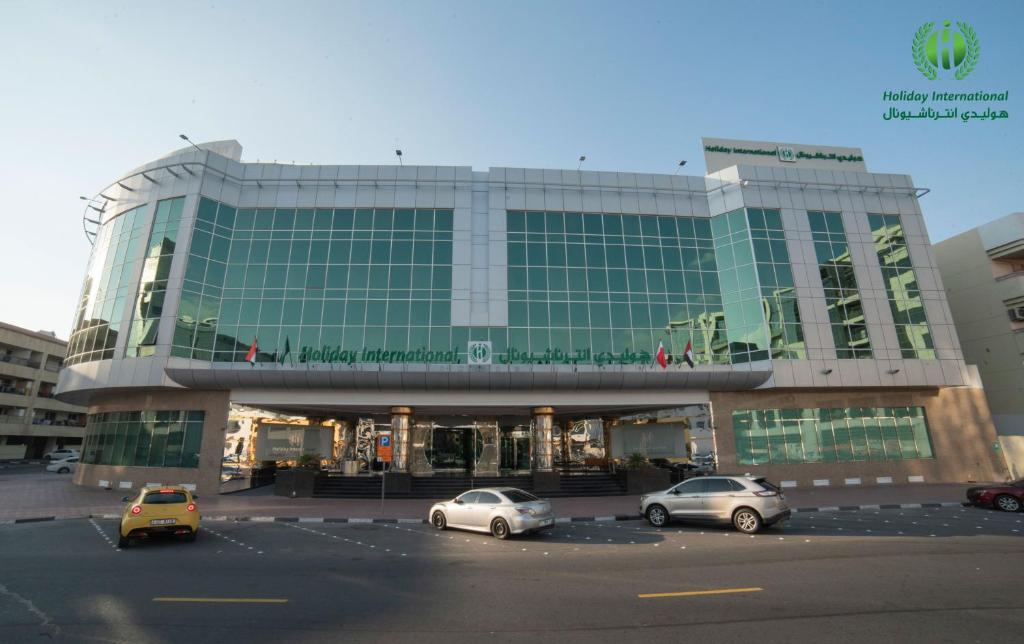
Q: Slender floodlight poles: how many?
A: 5